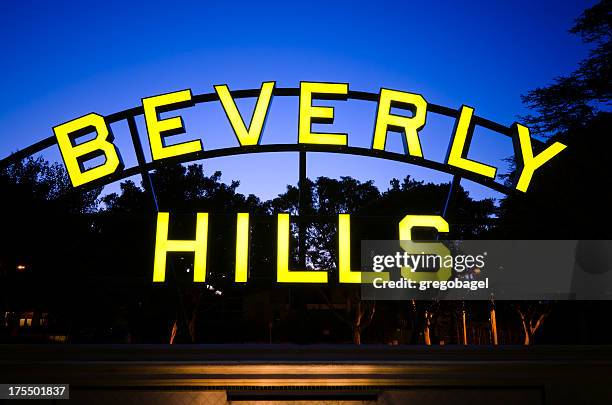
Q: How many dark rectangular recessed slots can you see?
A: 1